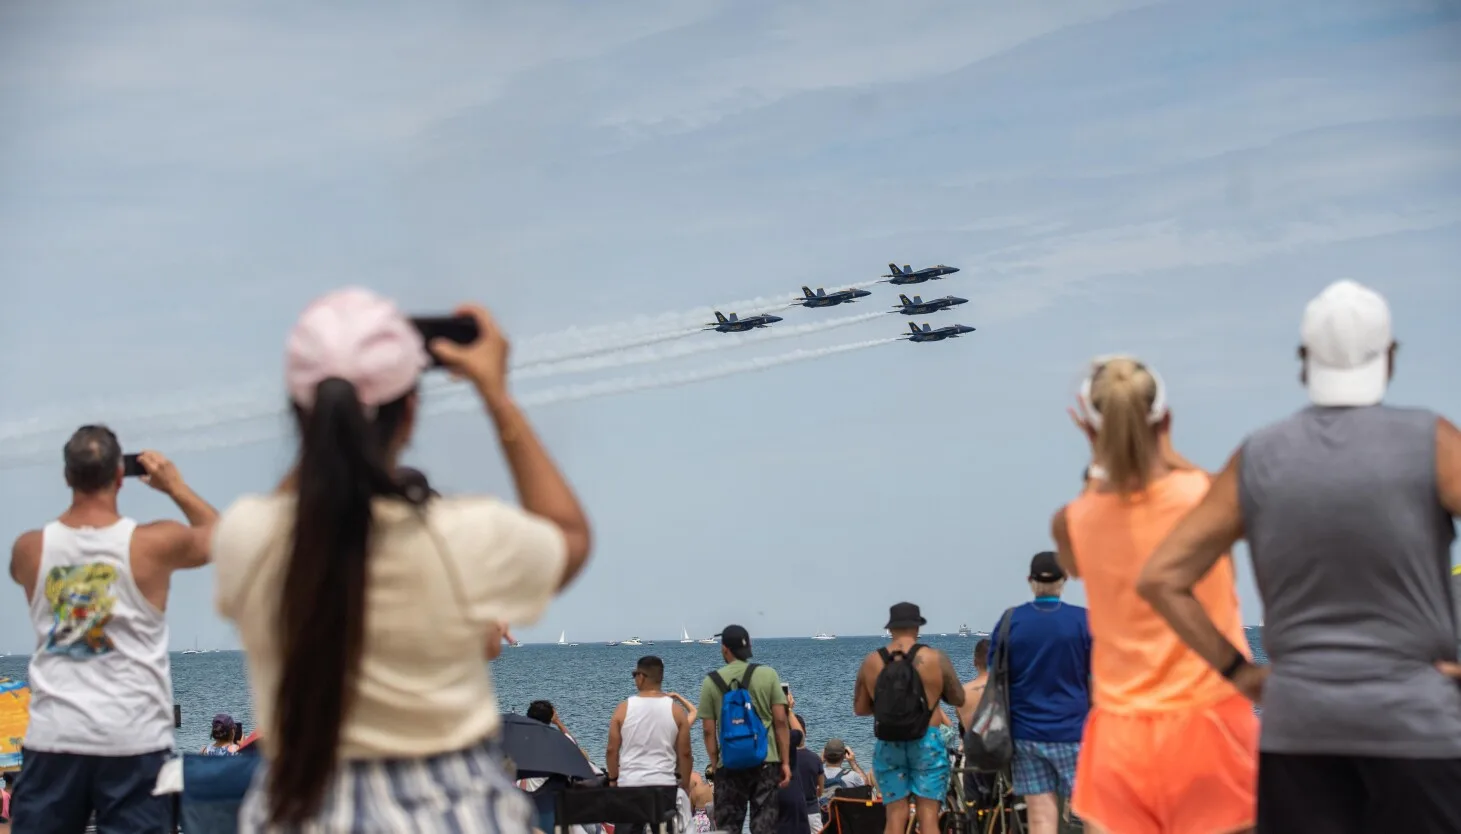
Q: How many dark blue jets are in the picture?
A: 5